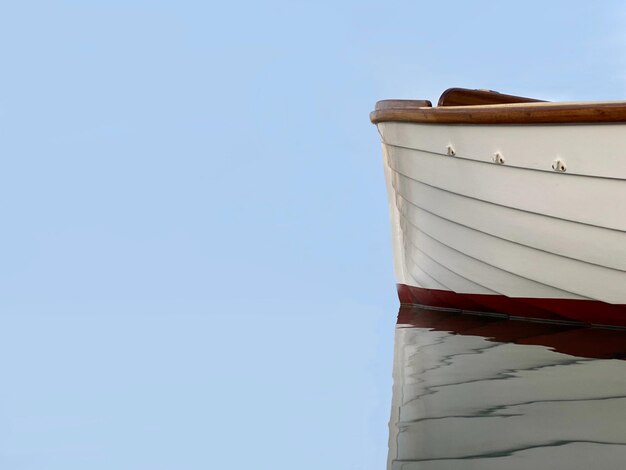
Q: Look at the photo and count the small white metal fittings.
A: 3